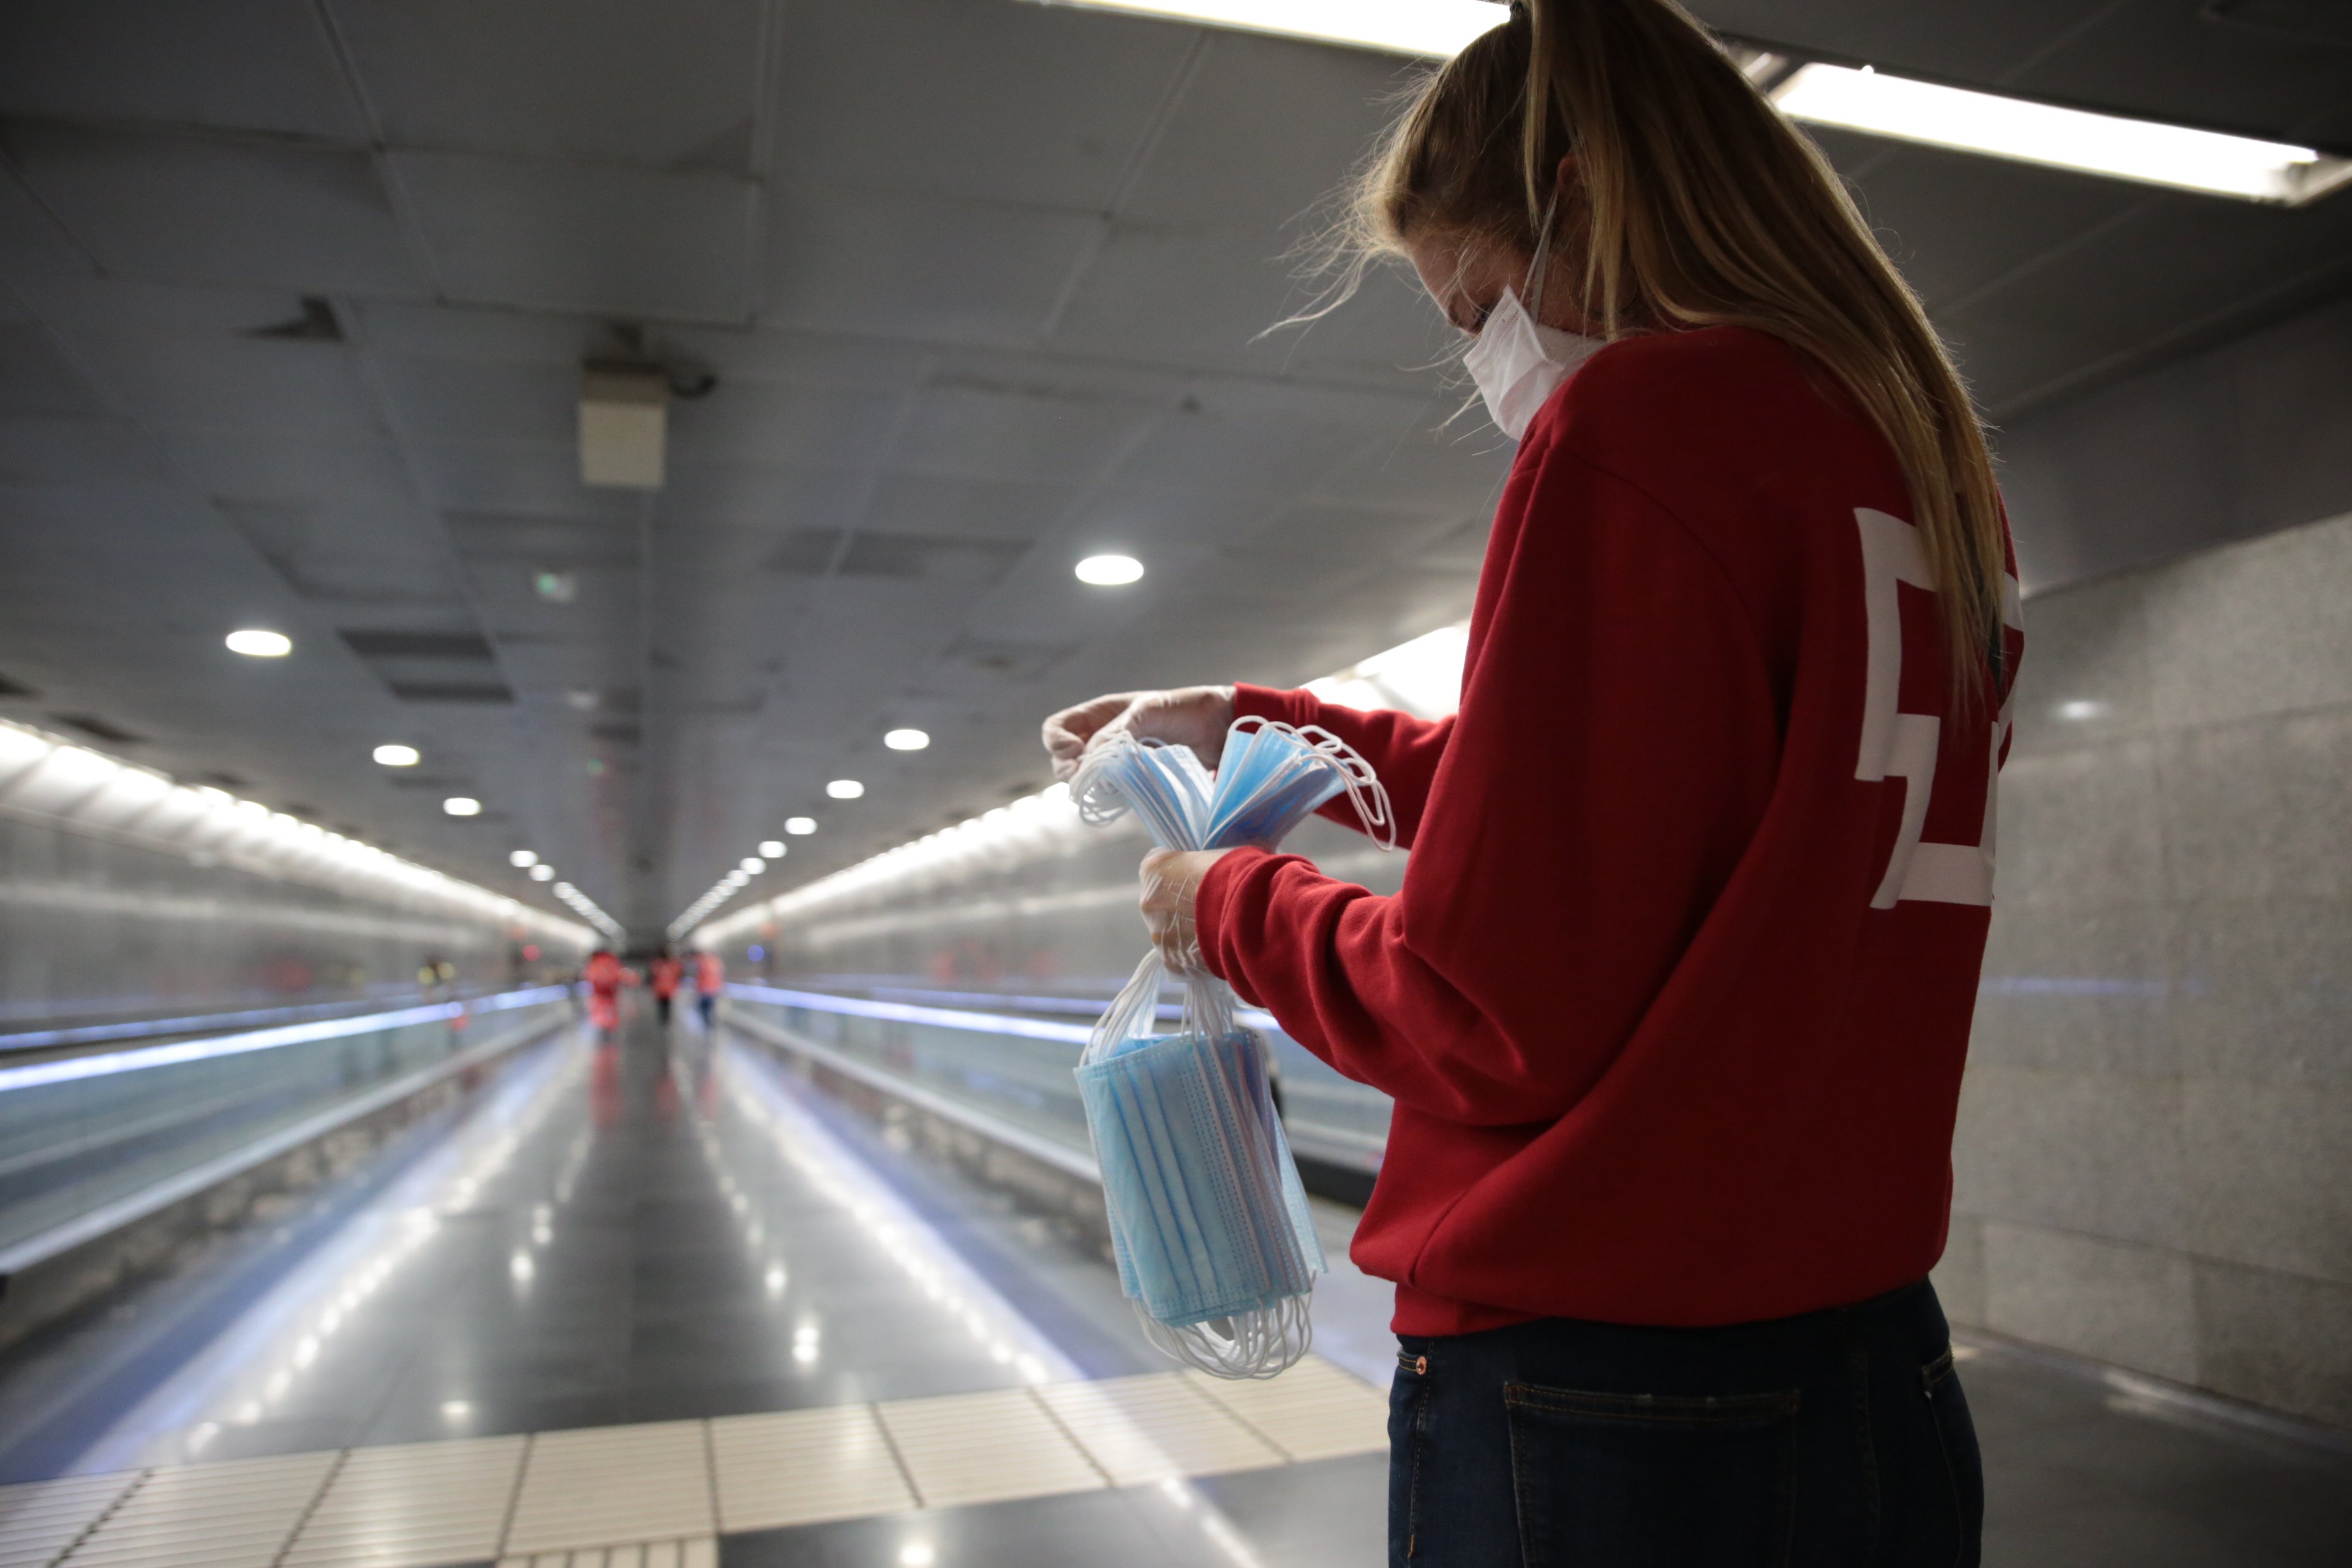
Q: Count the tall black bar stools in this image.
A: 0